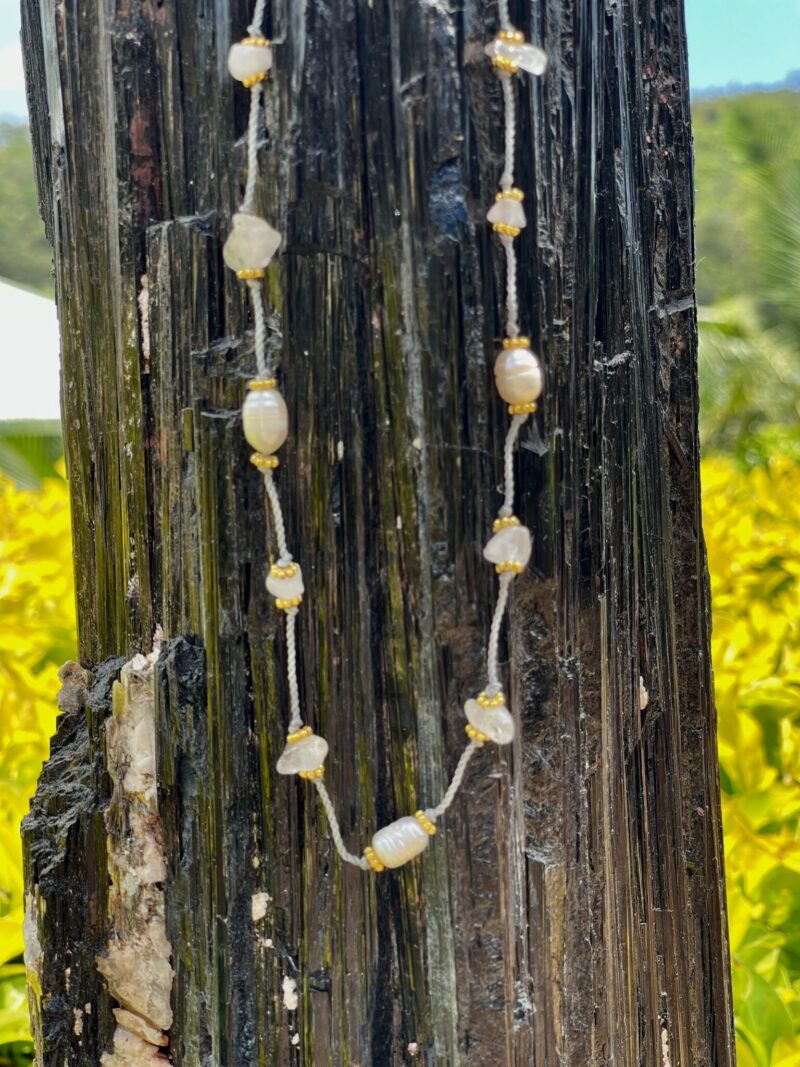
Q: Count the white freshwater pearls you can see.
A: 3